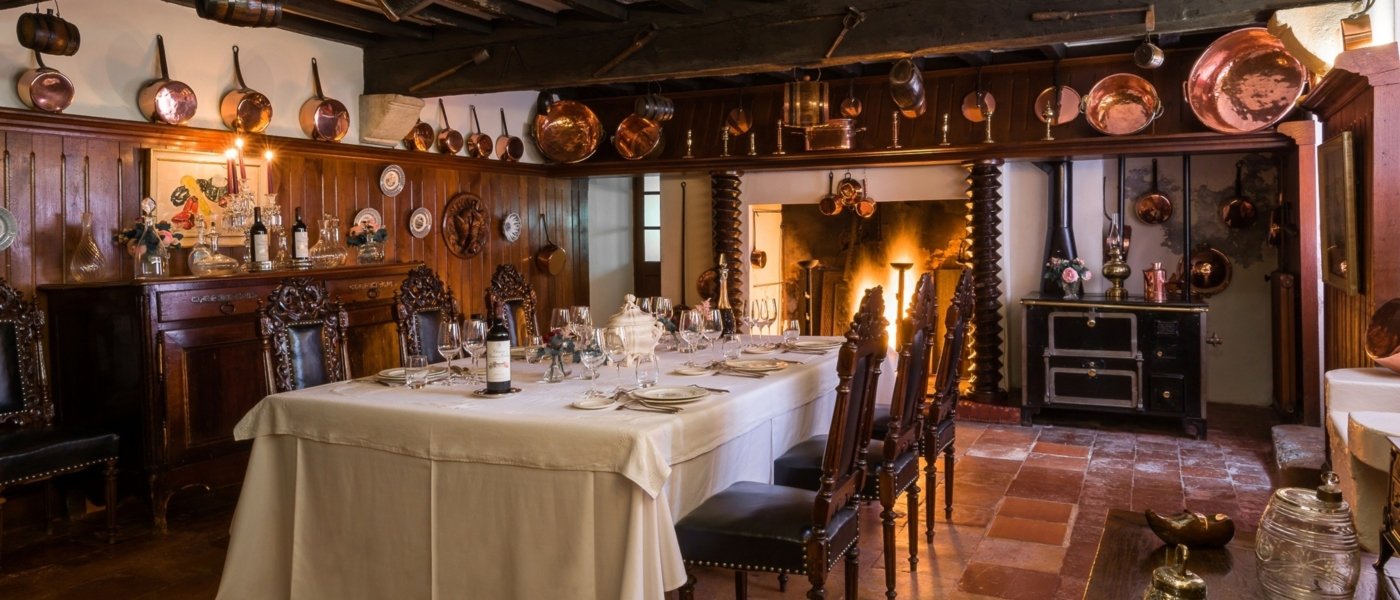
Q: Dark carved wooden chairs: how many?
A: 7